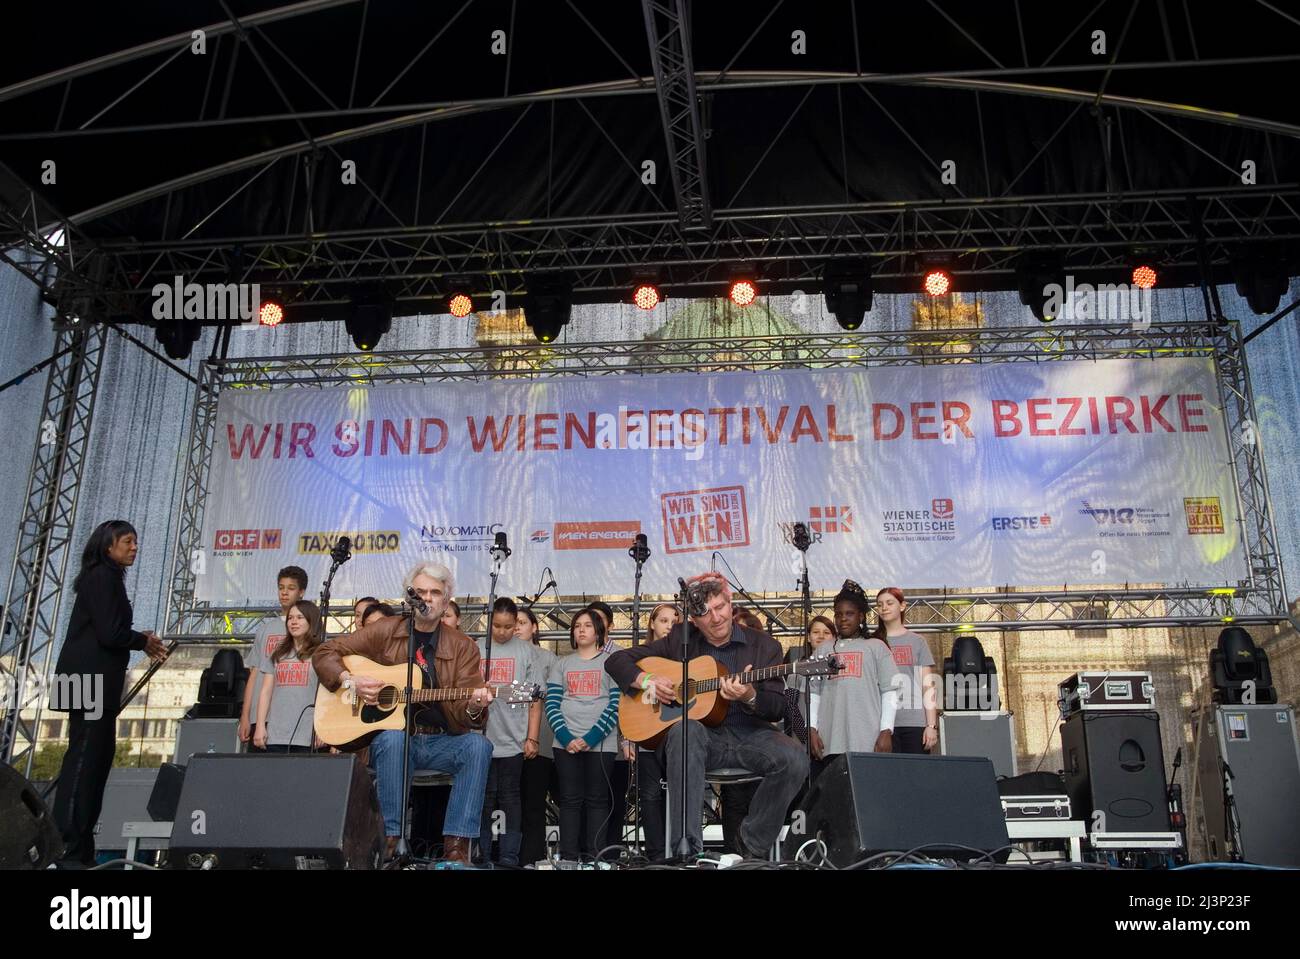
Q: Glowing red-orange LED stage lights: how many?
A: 6